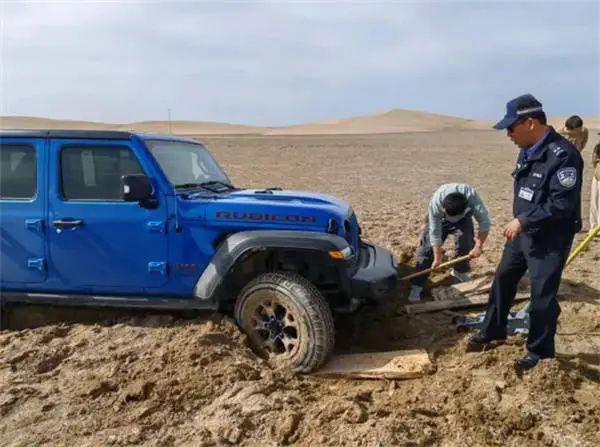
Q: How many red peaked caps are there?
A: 0